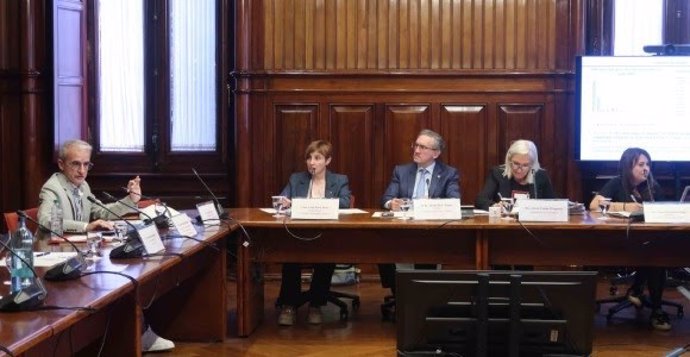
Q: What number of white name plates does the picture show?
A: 7